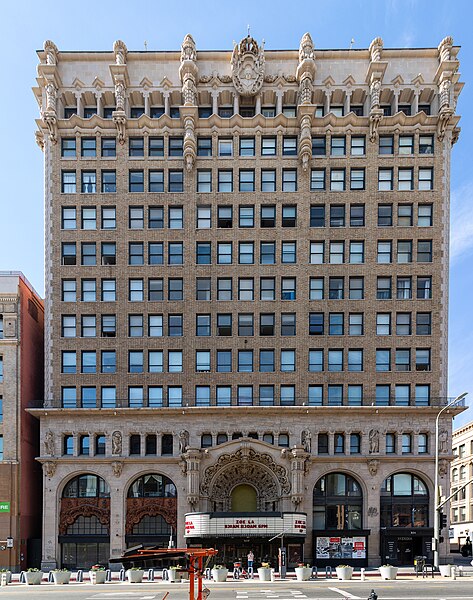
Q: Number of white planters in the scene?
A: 12